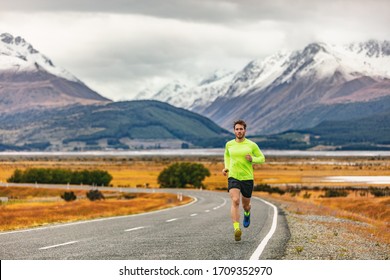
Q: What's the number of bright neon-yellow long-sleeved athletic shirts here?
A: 1